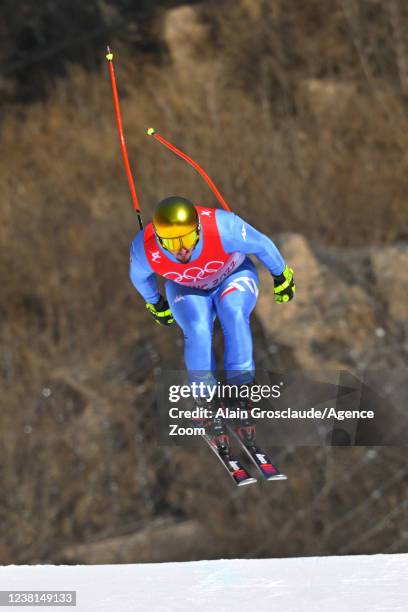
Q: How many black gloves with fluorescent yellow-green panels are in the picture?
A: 2